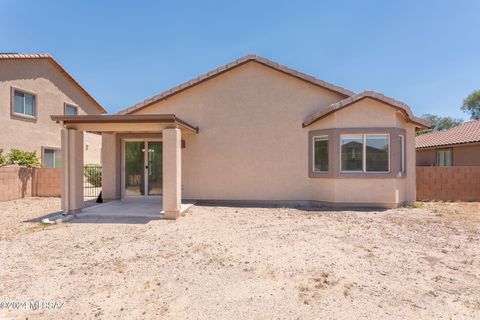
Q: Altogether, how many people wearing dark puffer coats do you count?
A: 0